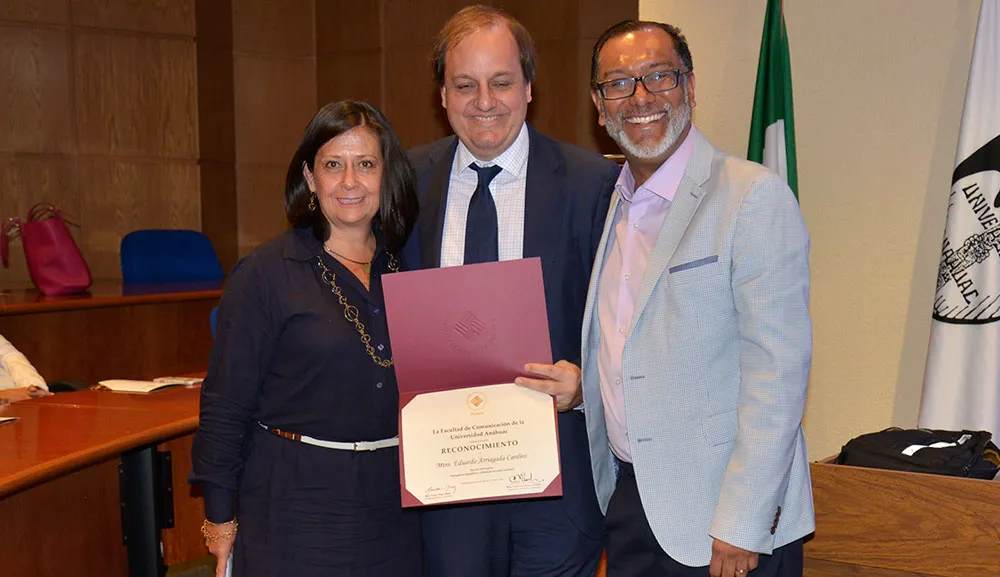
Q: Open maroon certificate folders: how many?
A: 1